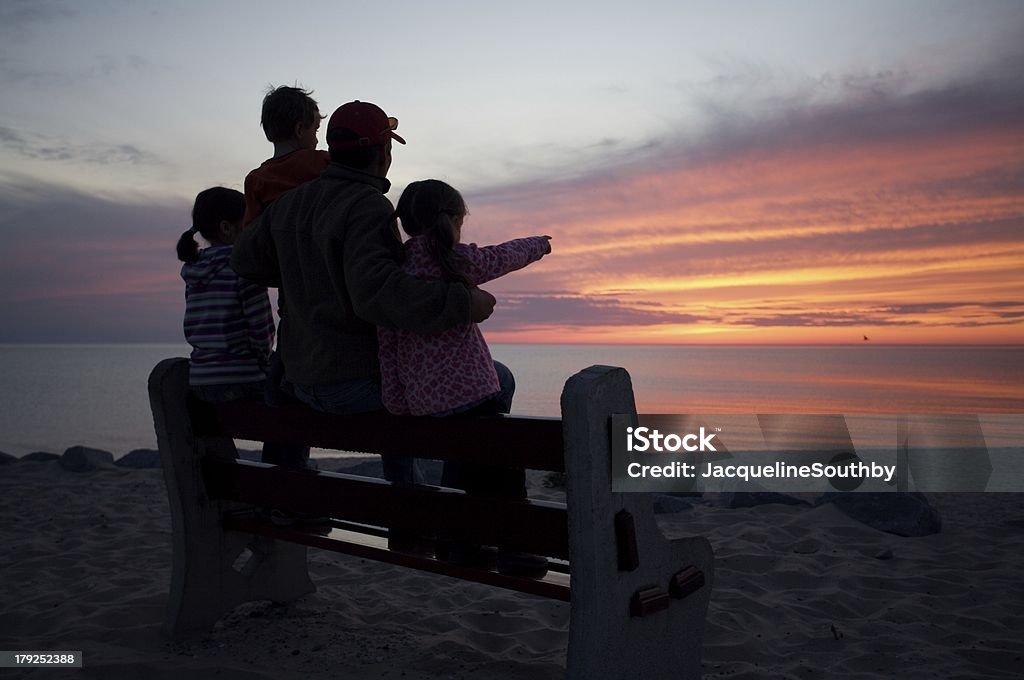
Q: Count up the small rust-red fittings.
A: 3